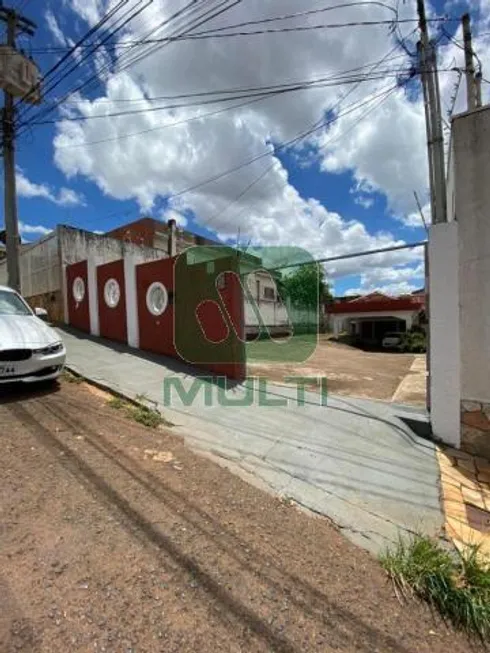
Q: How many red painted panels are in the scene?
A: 3